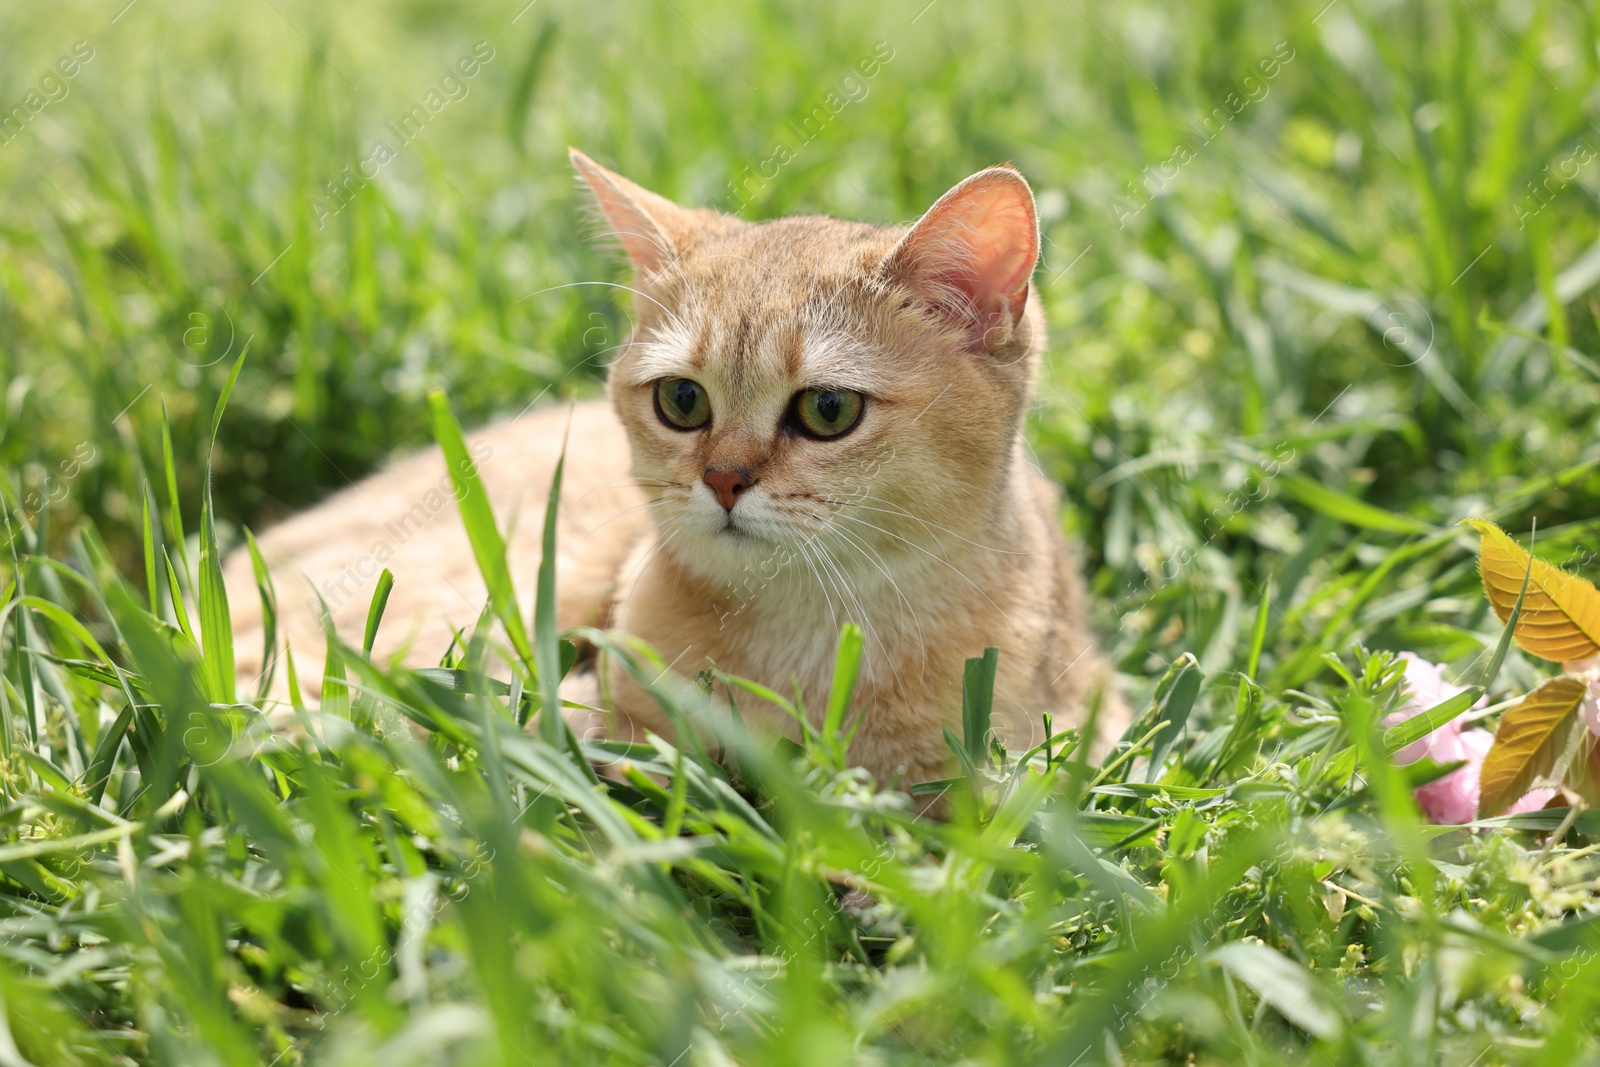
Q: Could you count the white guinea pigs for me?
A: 0